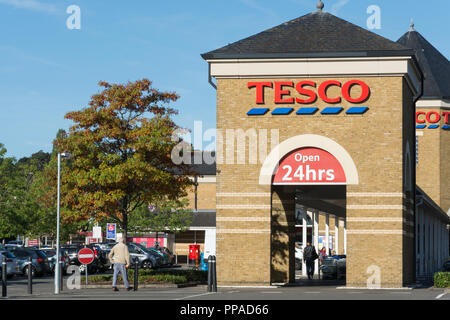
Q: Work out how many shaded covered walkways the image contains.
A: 1